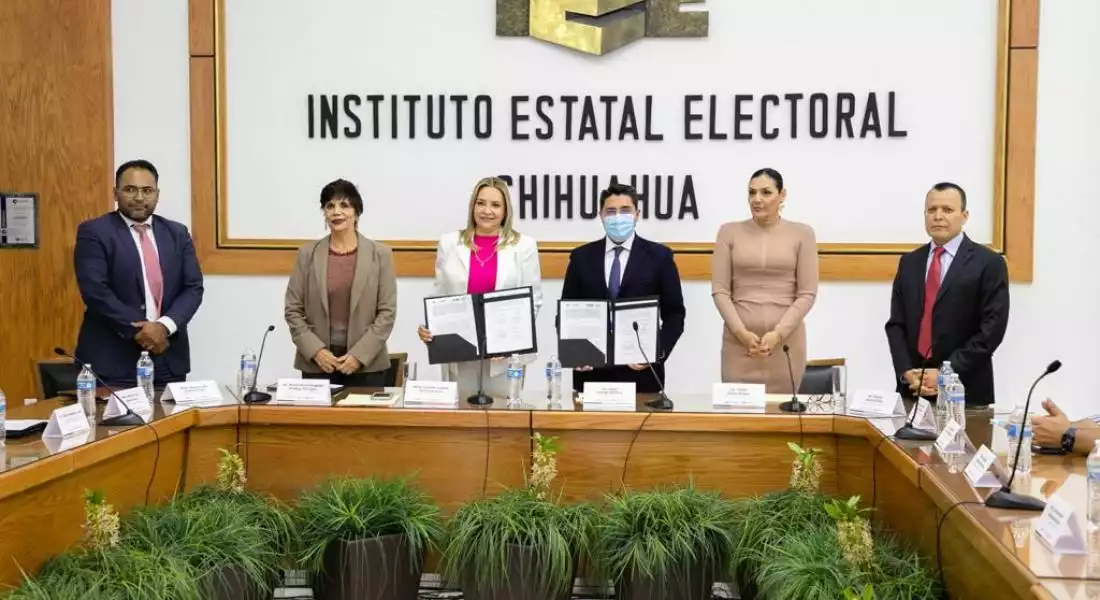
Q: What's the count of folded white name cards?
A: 12